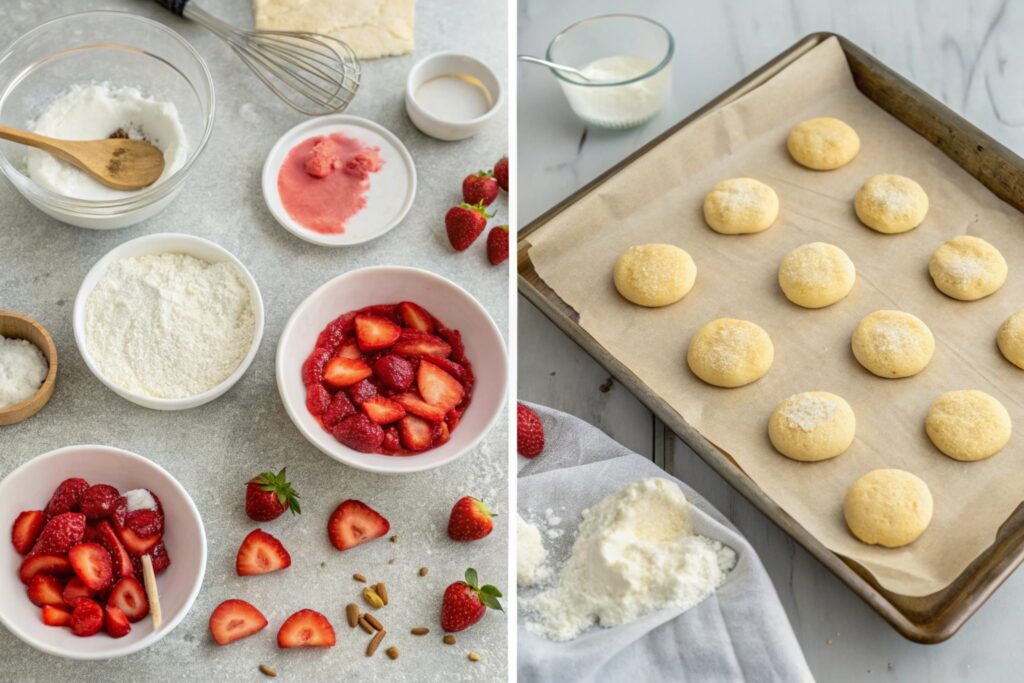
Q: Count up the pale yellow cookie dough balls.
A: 12